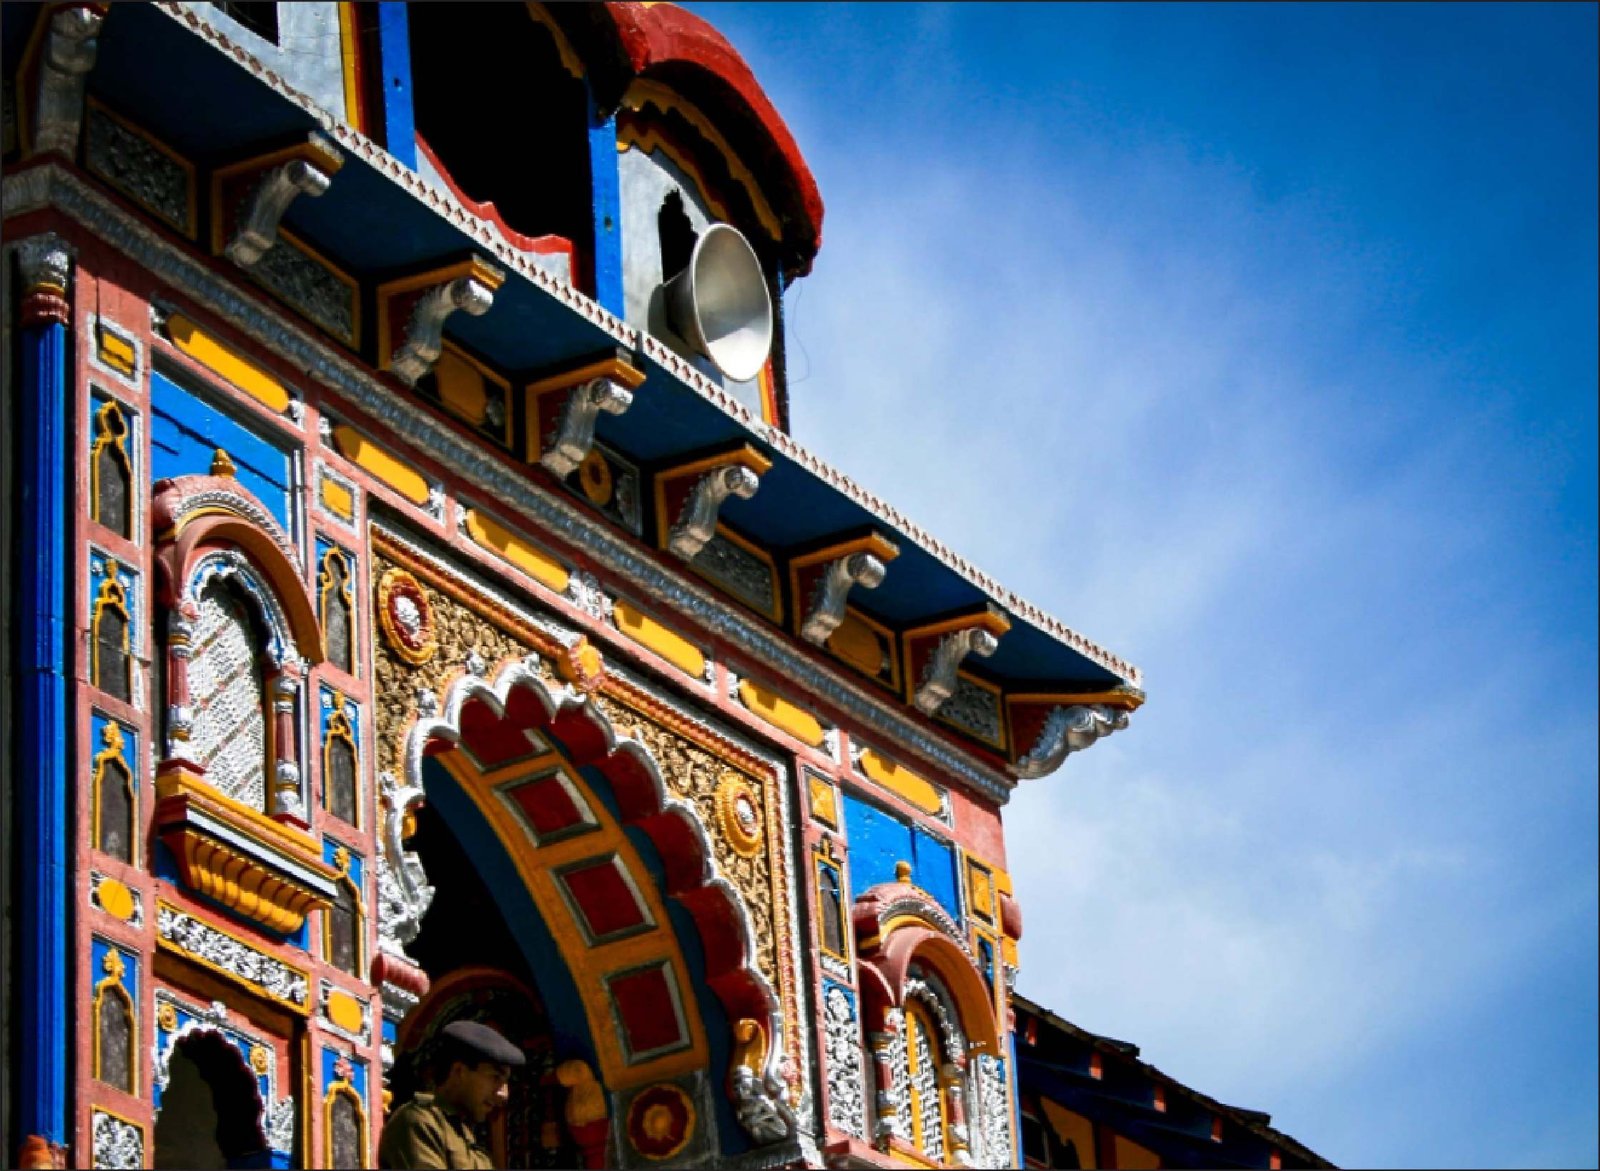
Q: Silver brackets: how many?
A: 8